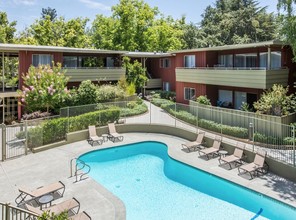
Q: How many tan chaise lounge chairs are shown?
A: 9